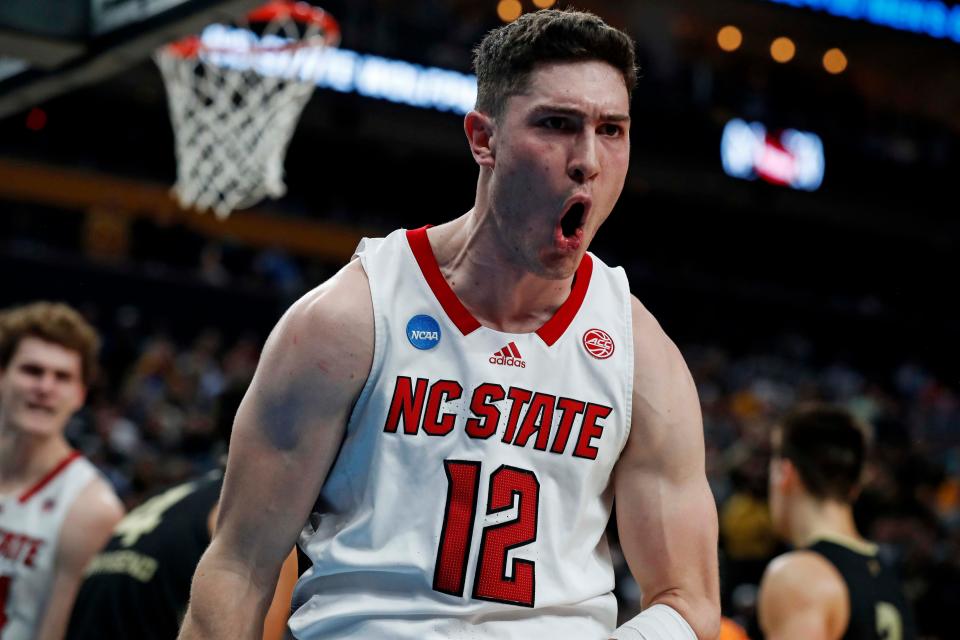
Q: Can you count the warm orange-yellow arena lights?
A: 5